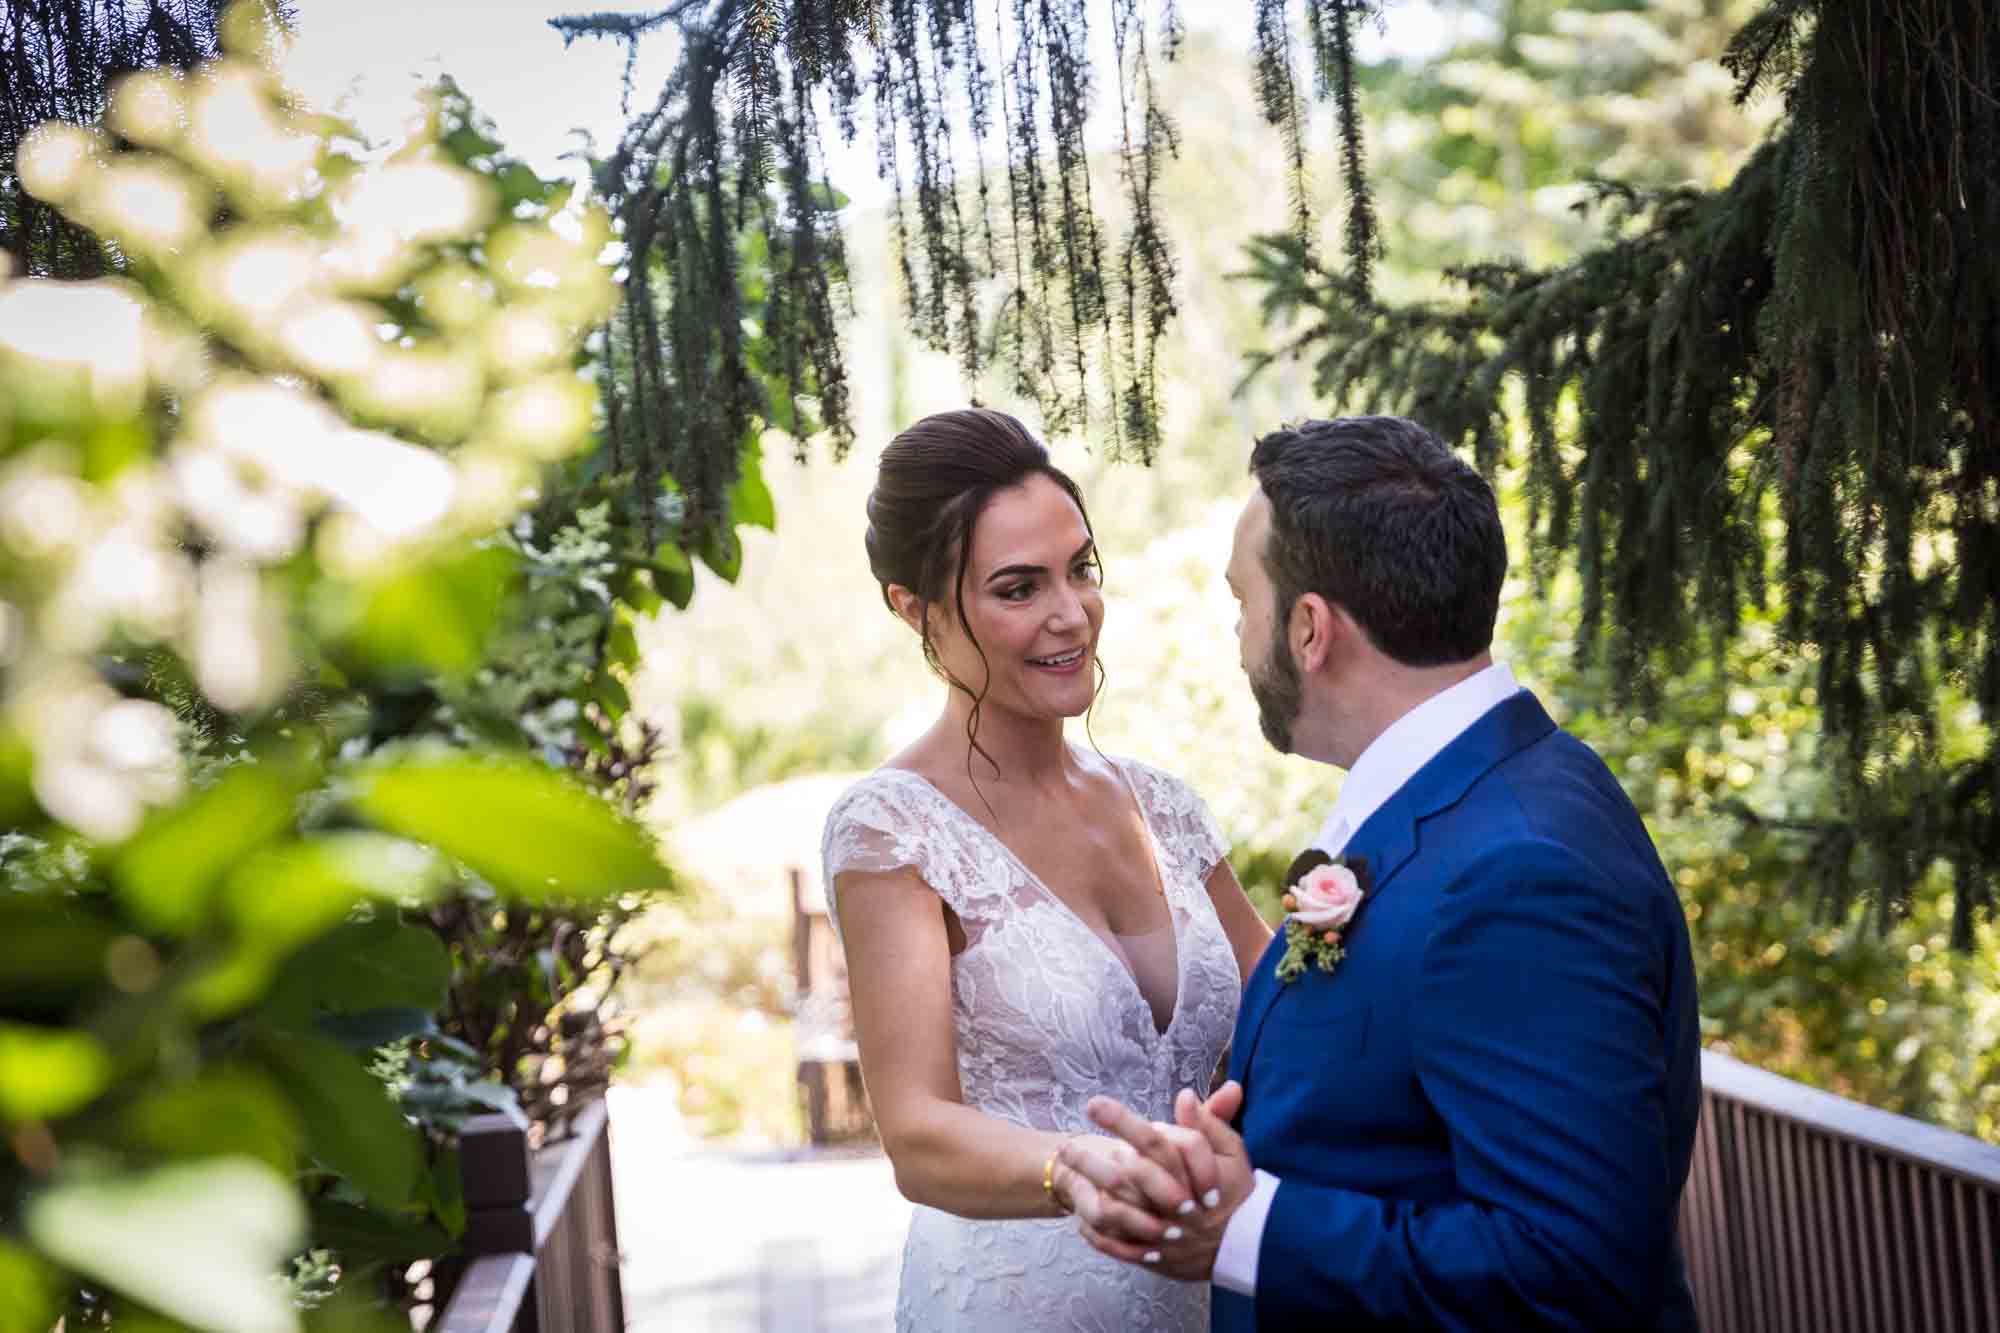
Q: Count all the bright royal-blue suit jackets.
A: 1